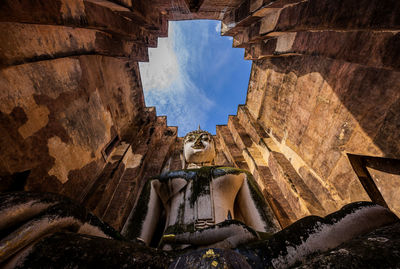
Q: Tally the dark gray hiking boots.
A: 0